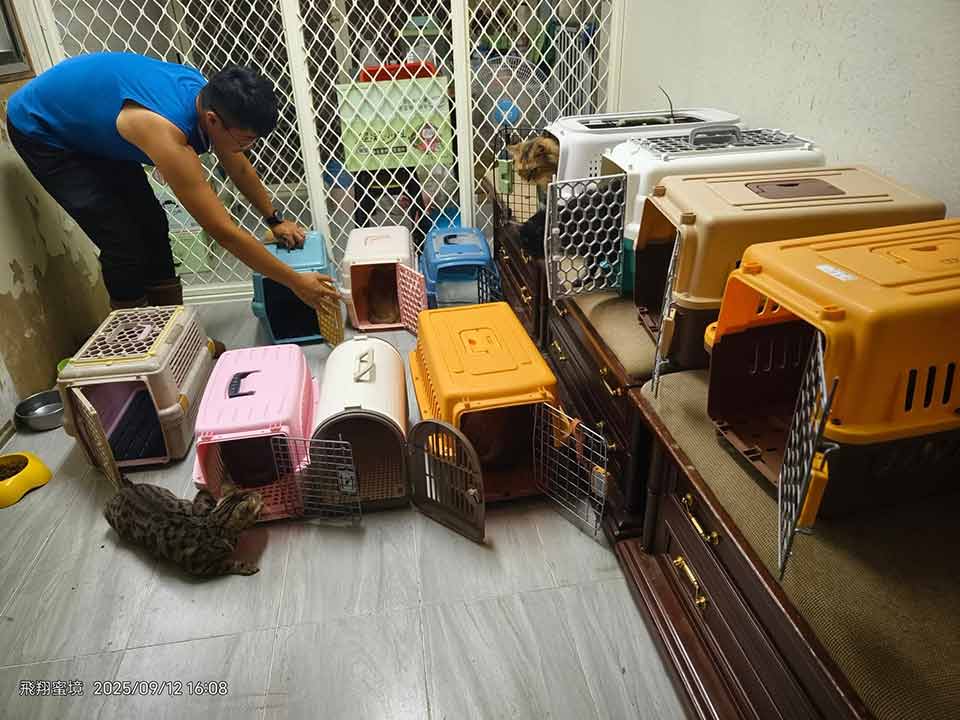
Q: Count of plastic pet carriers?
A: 11